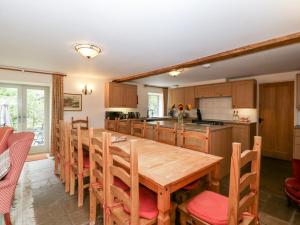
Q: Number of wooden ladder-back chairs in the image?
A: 12